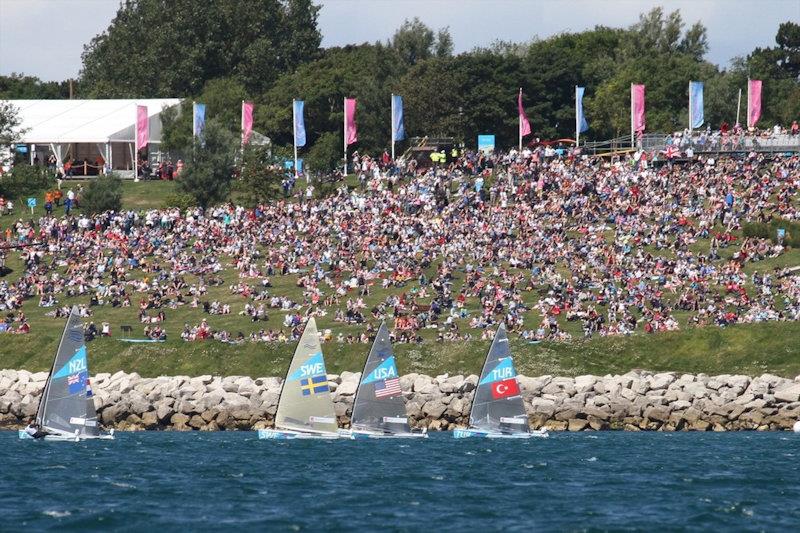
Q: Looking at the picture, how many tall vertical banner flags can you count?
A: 11